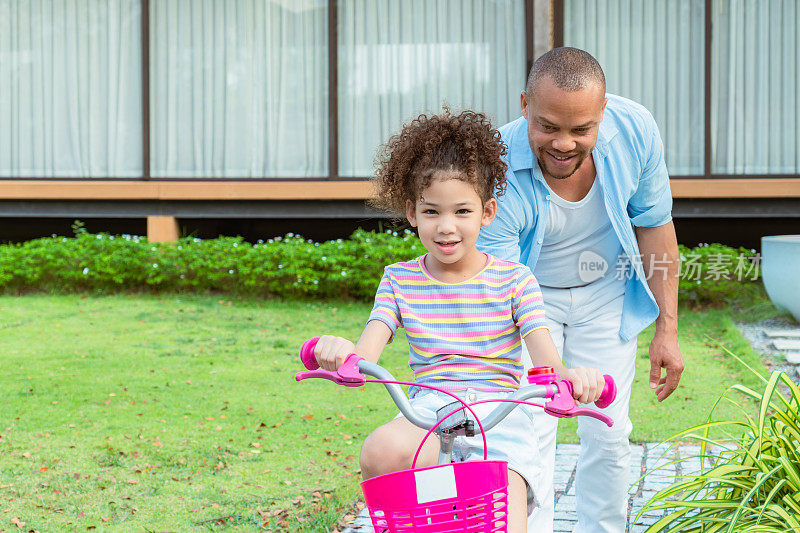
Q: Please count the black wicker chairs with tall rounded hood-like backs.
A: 0